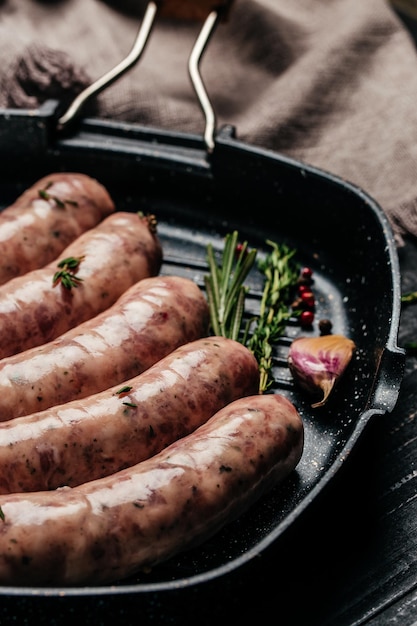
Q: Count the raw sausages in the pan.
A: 5